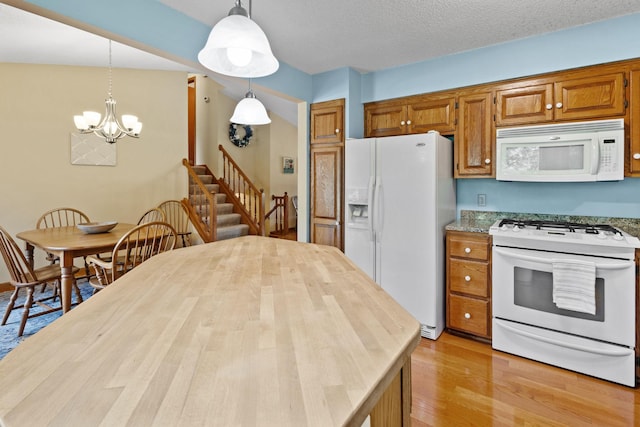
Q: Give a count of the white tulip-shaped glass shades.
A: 5